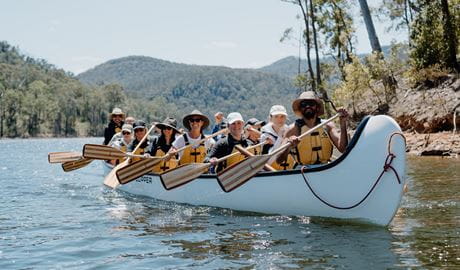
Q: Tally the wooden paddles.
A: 7